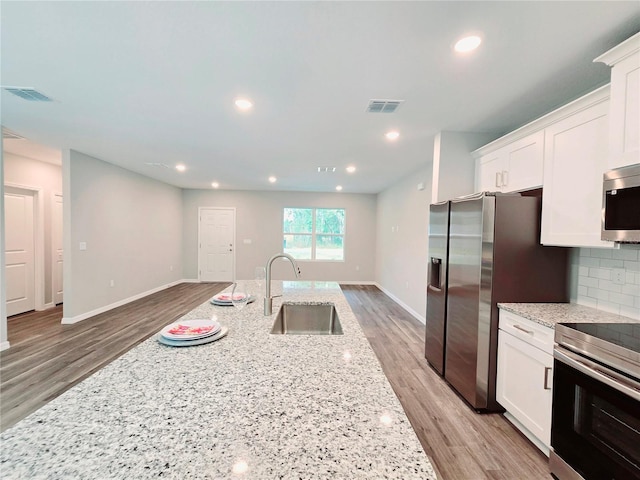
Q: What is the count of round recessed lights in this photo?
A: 8